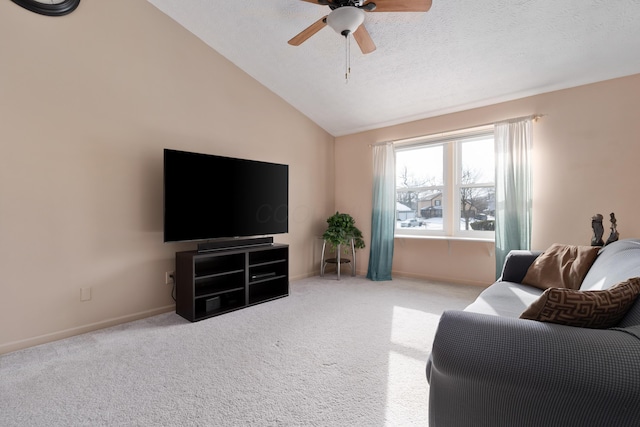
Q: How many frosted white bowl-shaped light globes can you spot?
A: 1